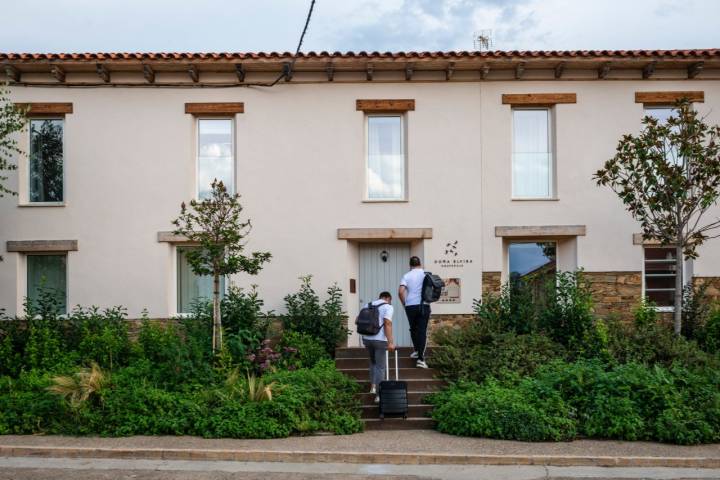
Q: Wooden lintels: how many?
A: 10